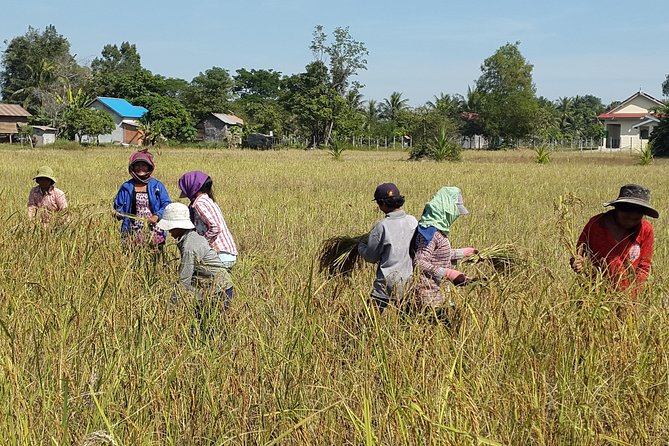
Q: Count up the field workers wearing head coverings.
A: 7